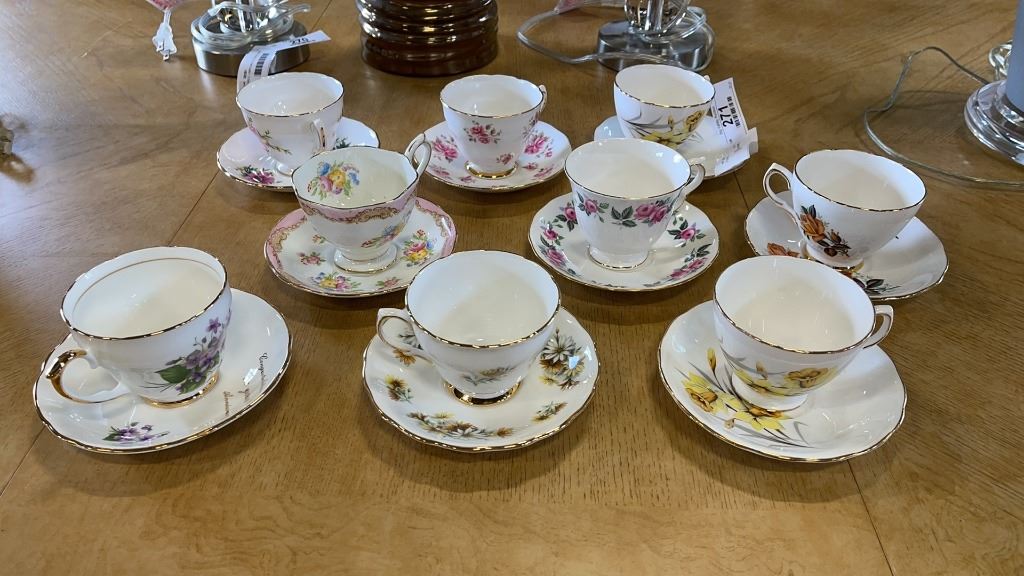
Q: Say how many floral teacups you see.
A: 9